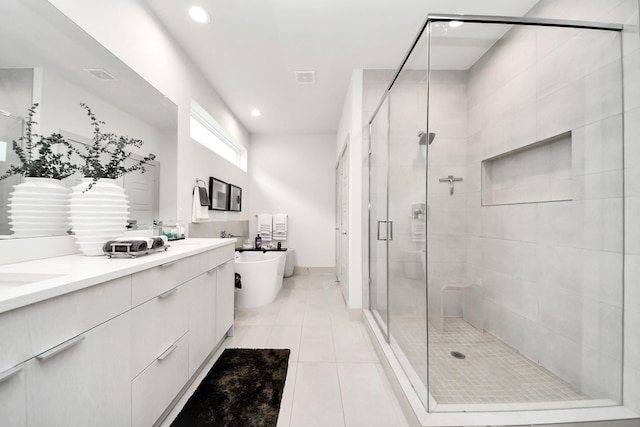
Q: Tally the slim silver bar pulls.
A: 7